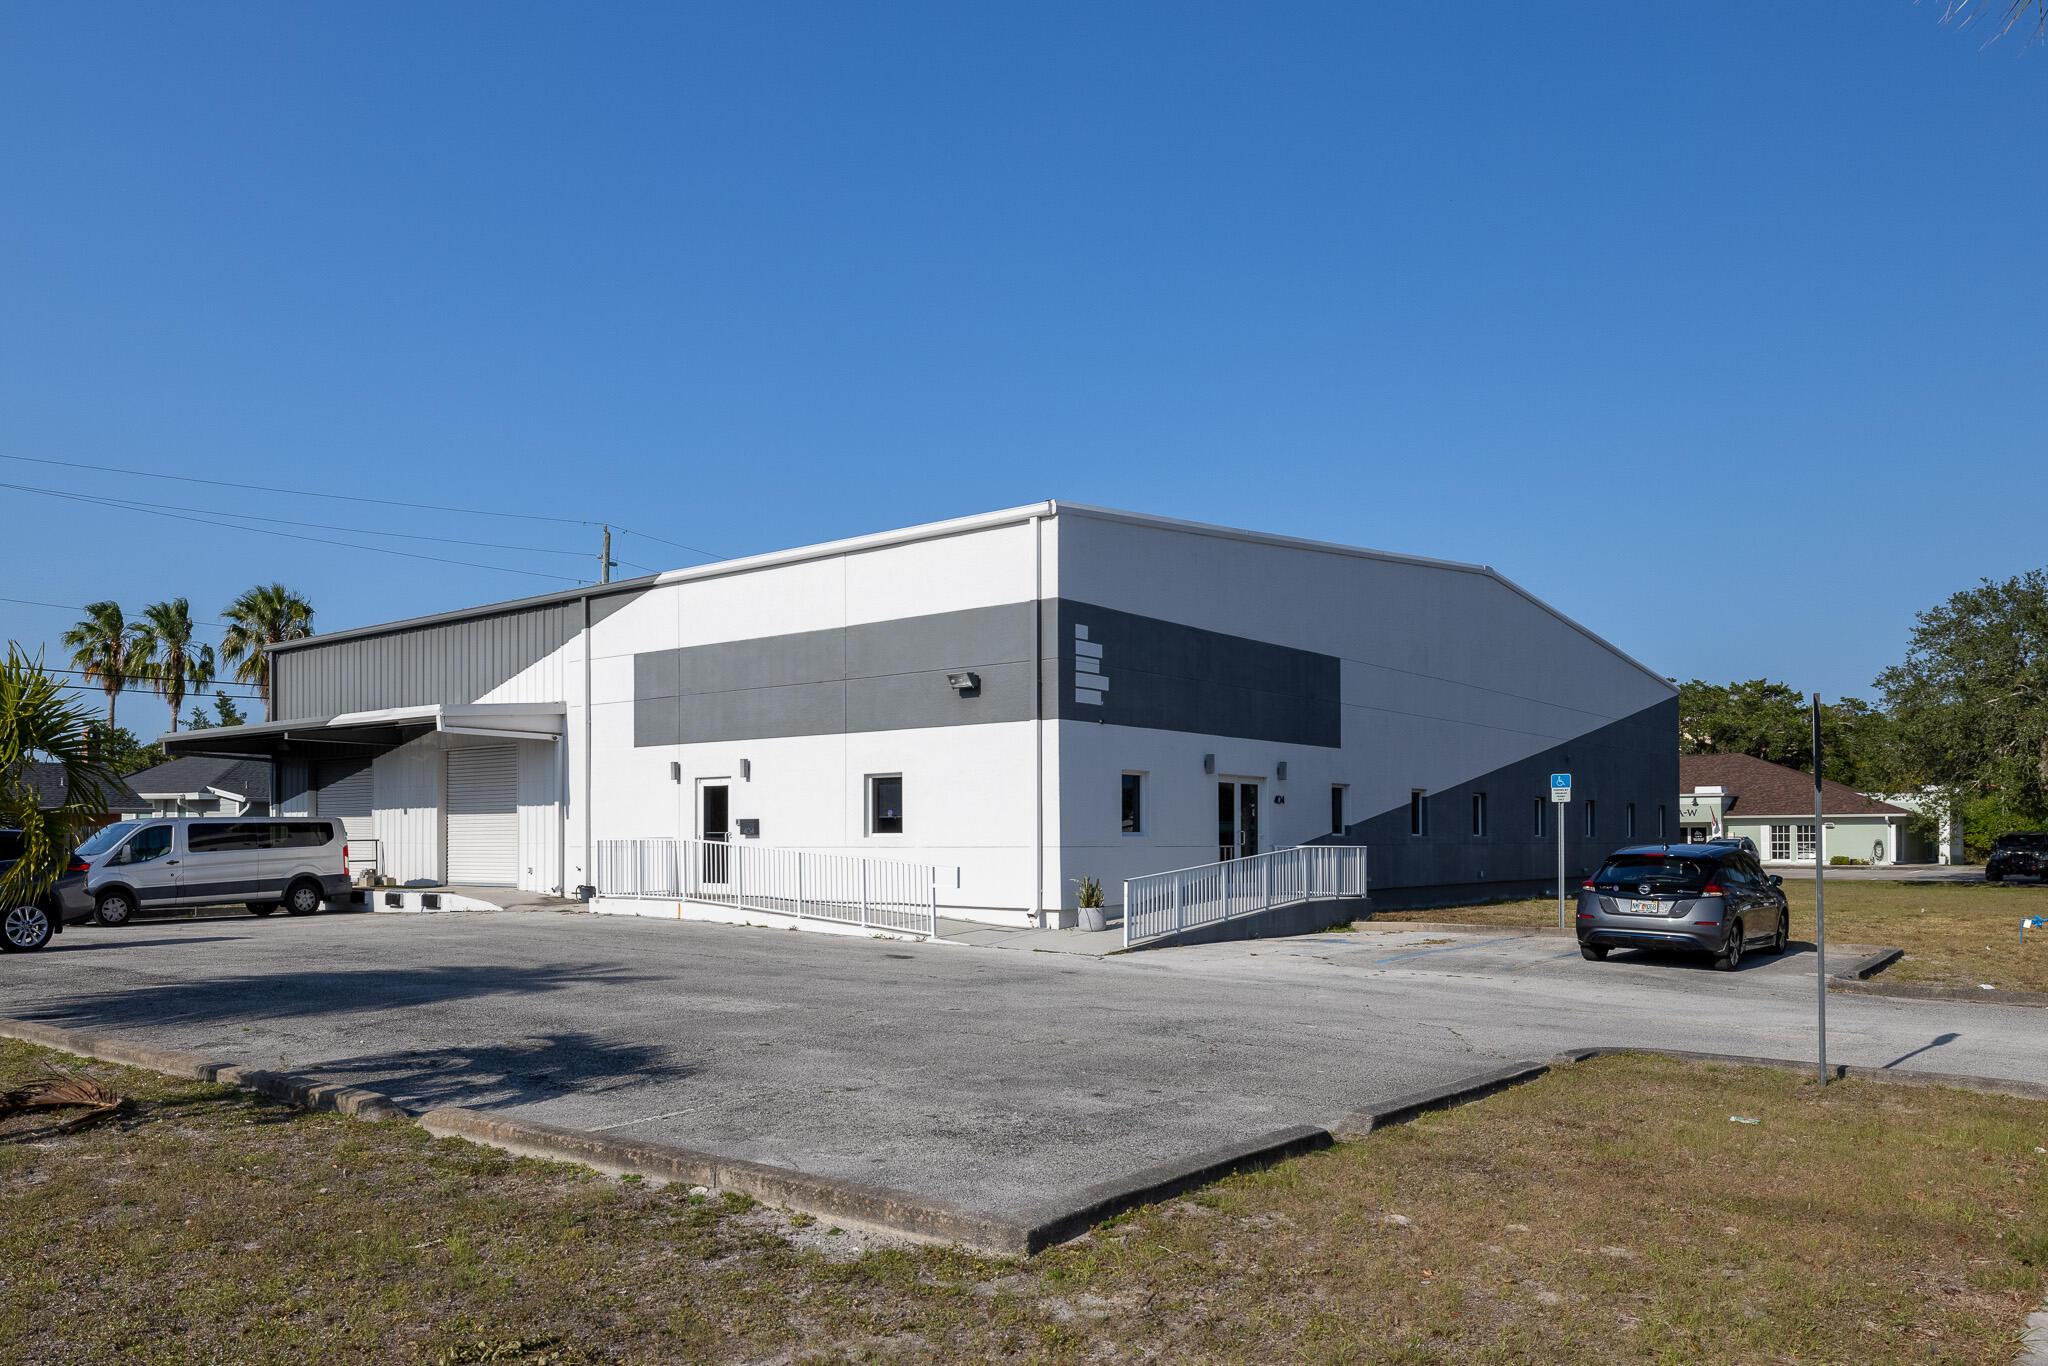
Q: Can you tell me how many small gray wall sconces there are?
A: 4